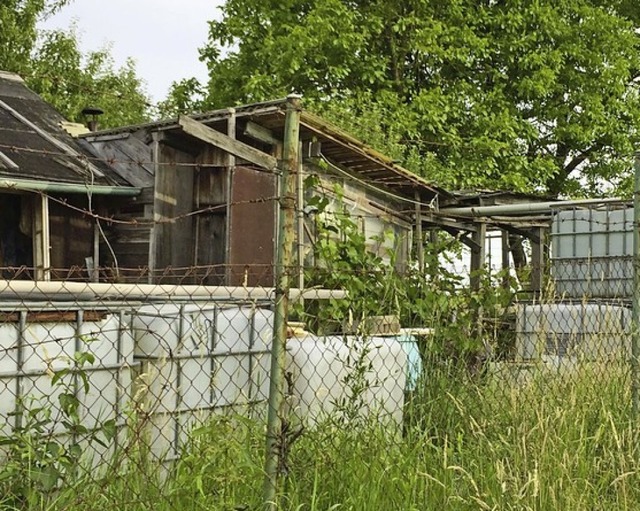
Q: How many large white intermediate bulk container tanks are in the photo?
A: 5